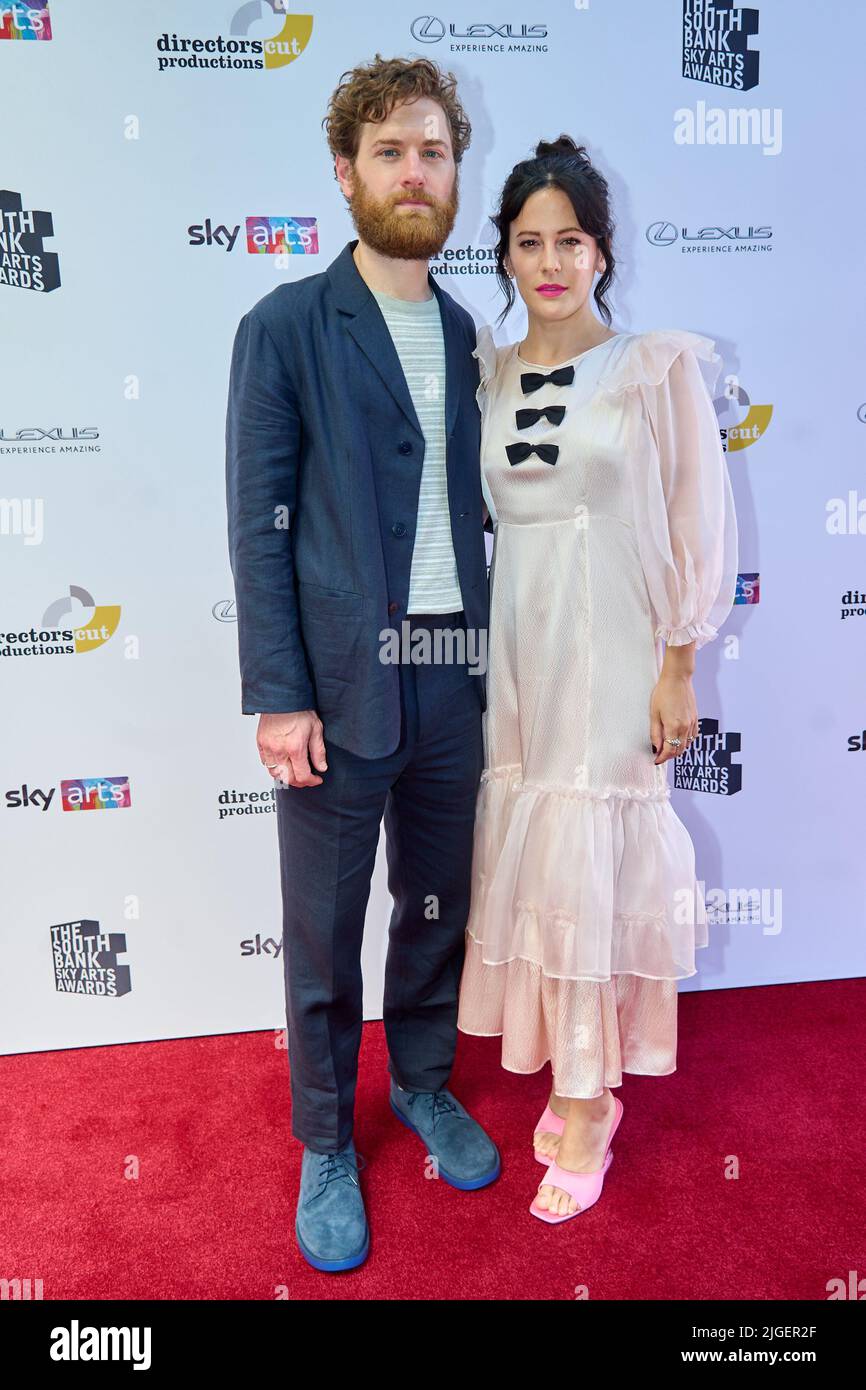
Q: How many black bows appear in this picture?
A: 3